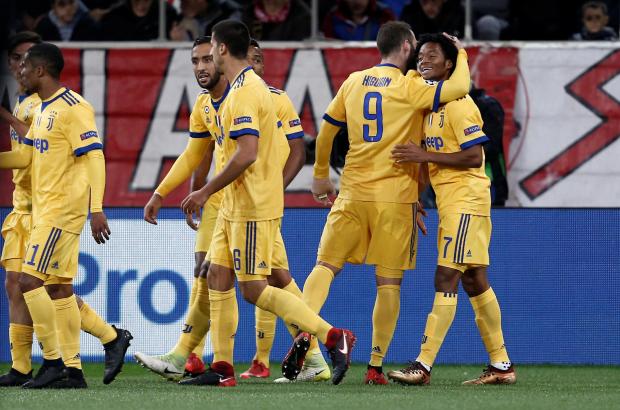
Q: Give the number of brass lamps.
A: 0